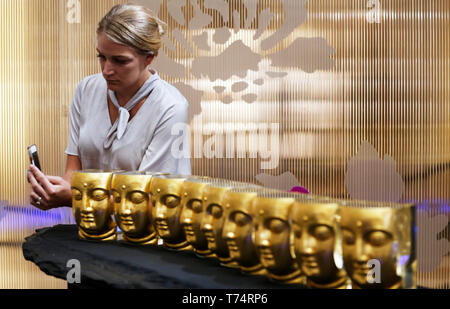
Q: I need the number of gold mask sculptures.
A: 9